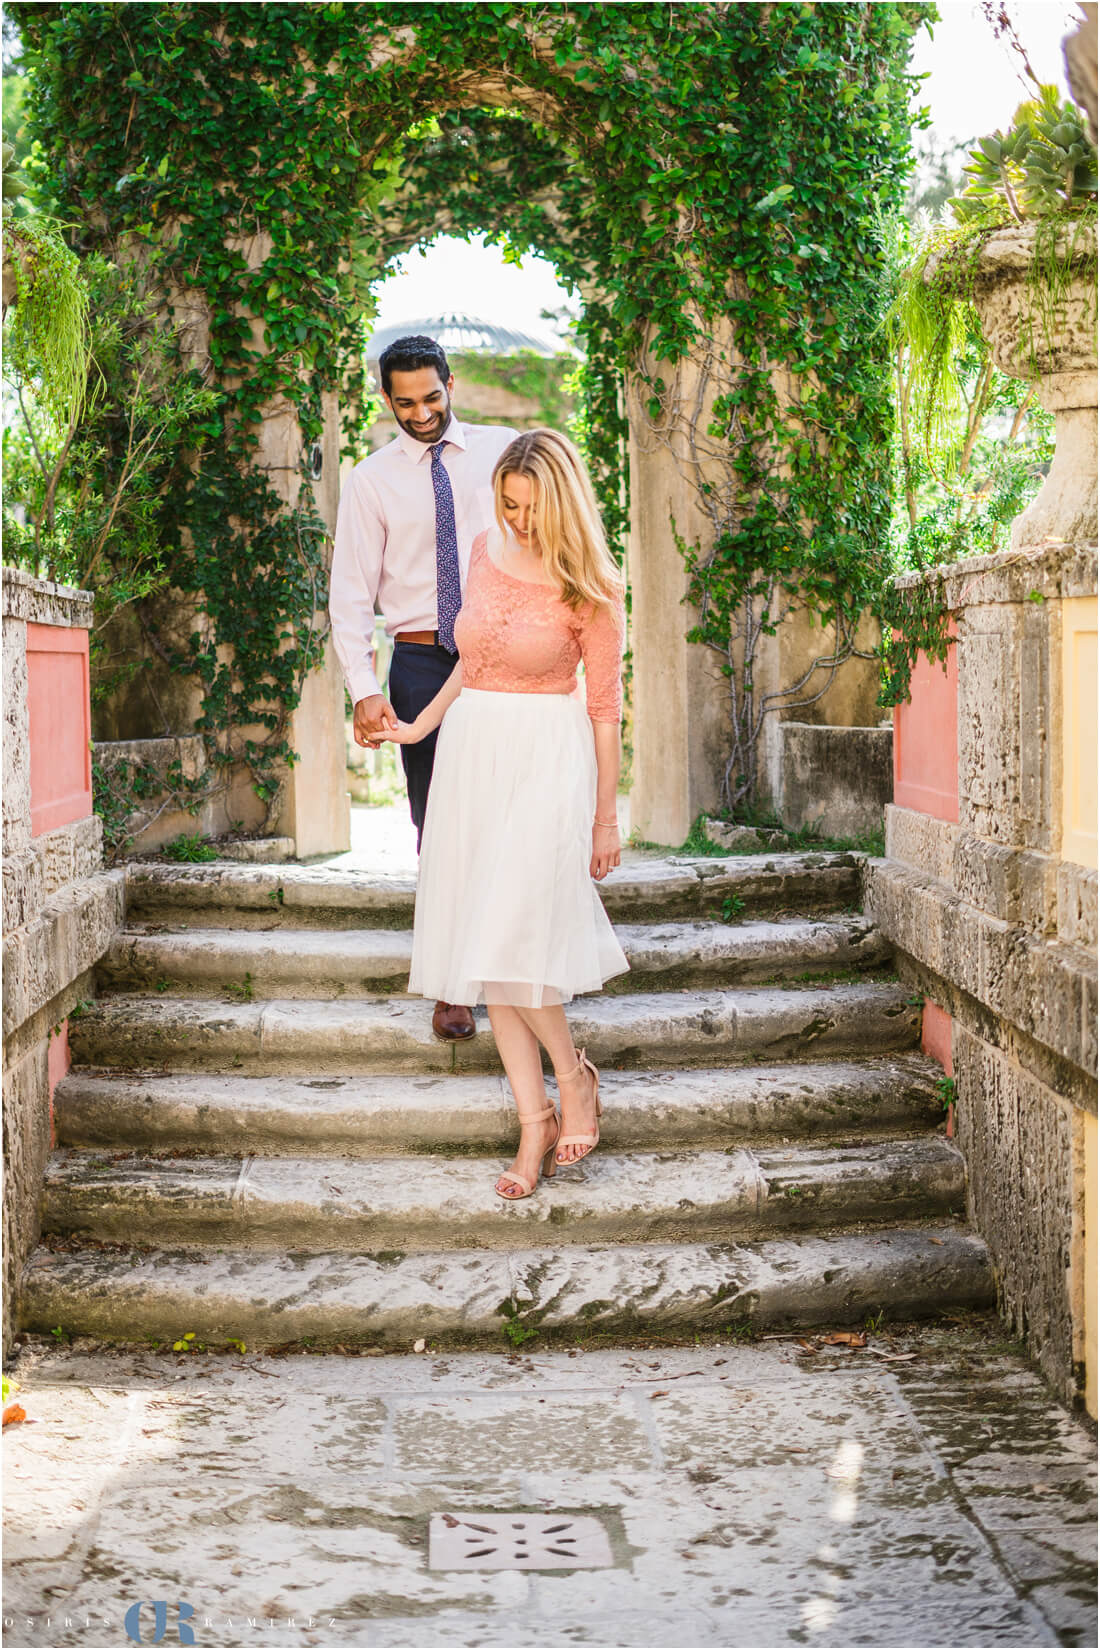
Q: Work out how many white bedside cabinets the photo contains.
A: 0